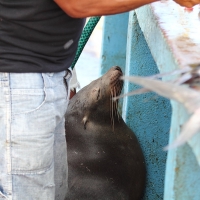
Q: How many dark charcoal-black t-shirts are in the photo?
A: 1